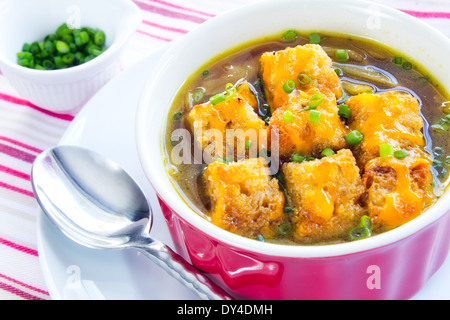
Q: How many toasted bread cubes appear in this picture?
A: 7